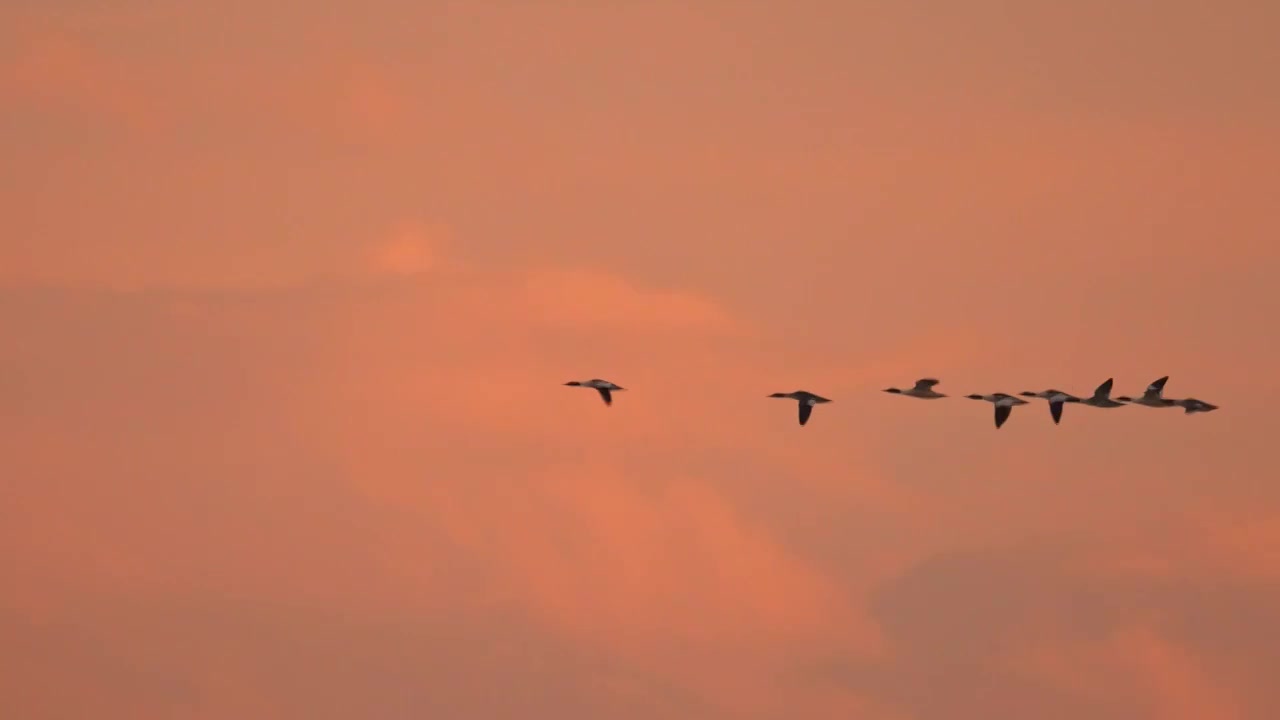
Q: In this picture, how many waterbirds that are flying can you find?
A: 8